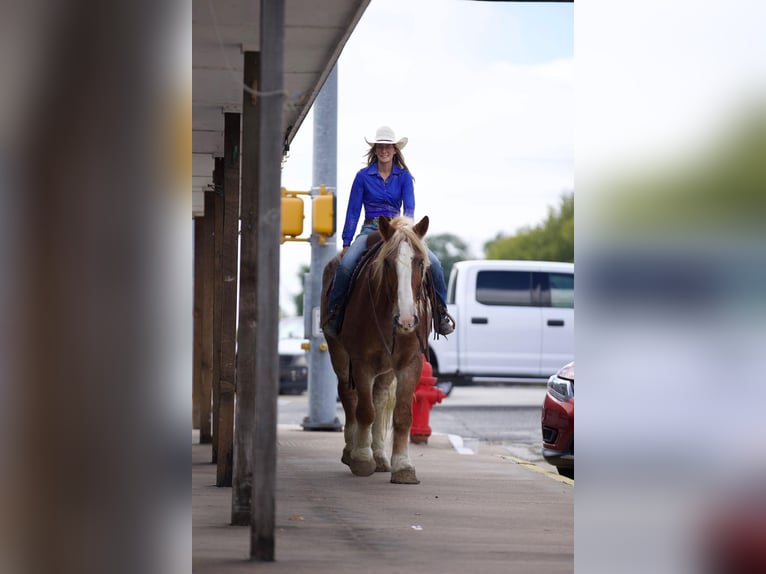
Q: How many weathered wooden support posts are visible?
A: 6